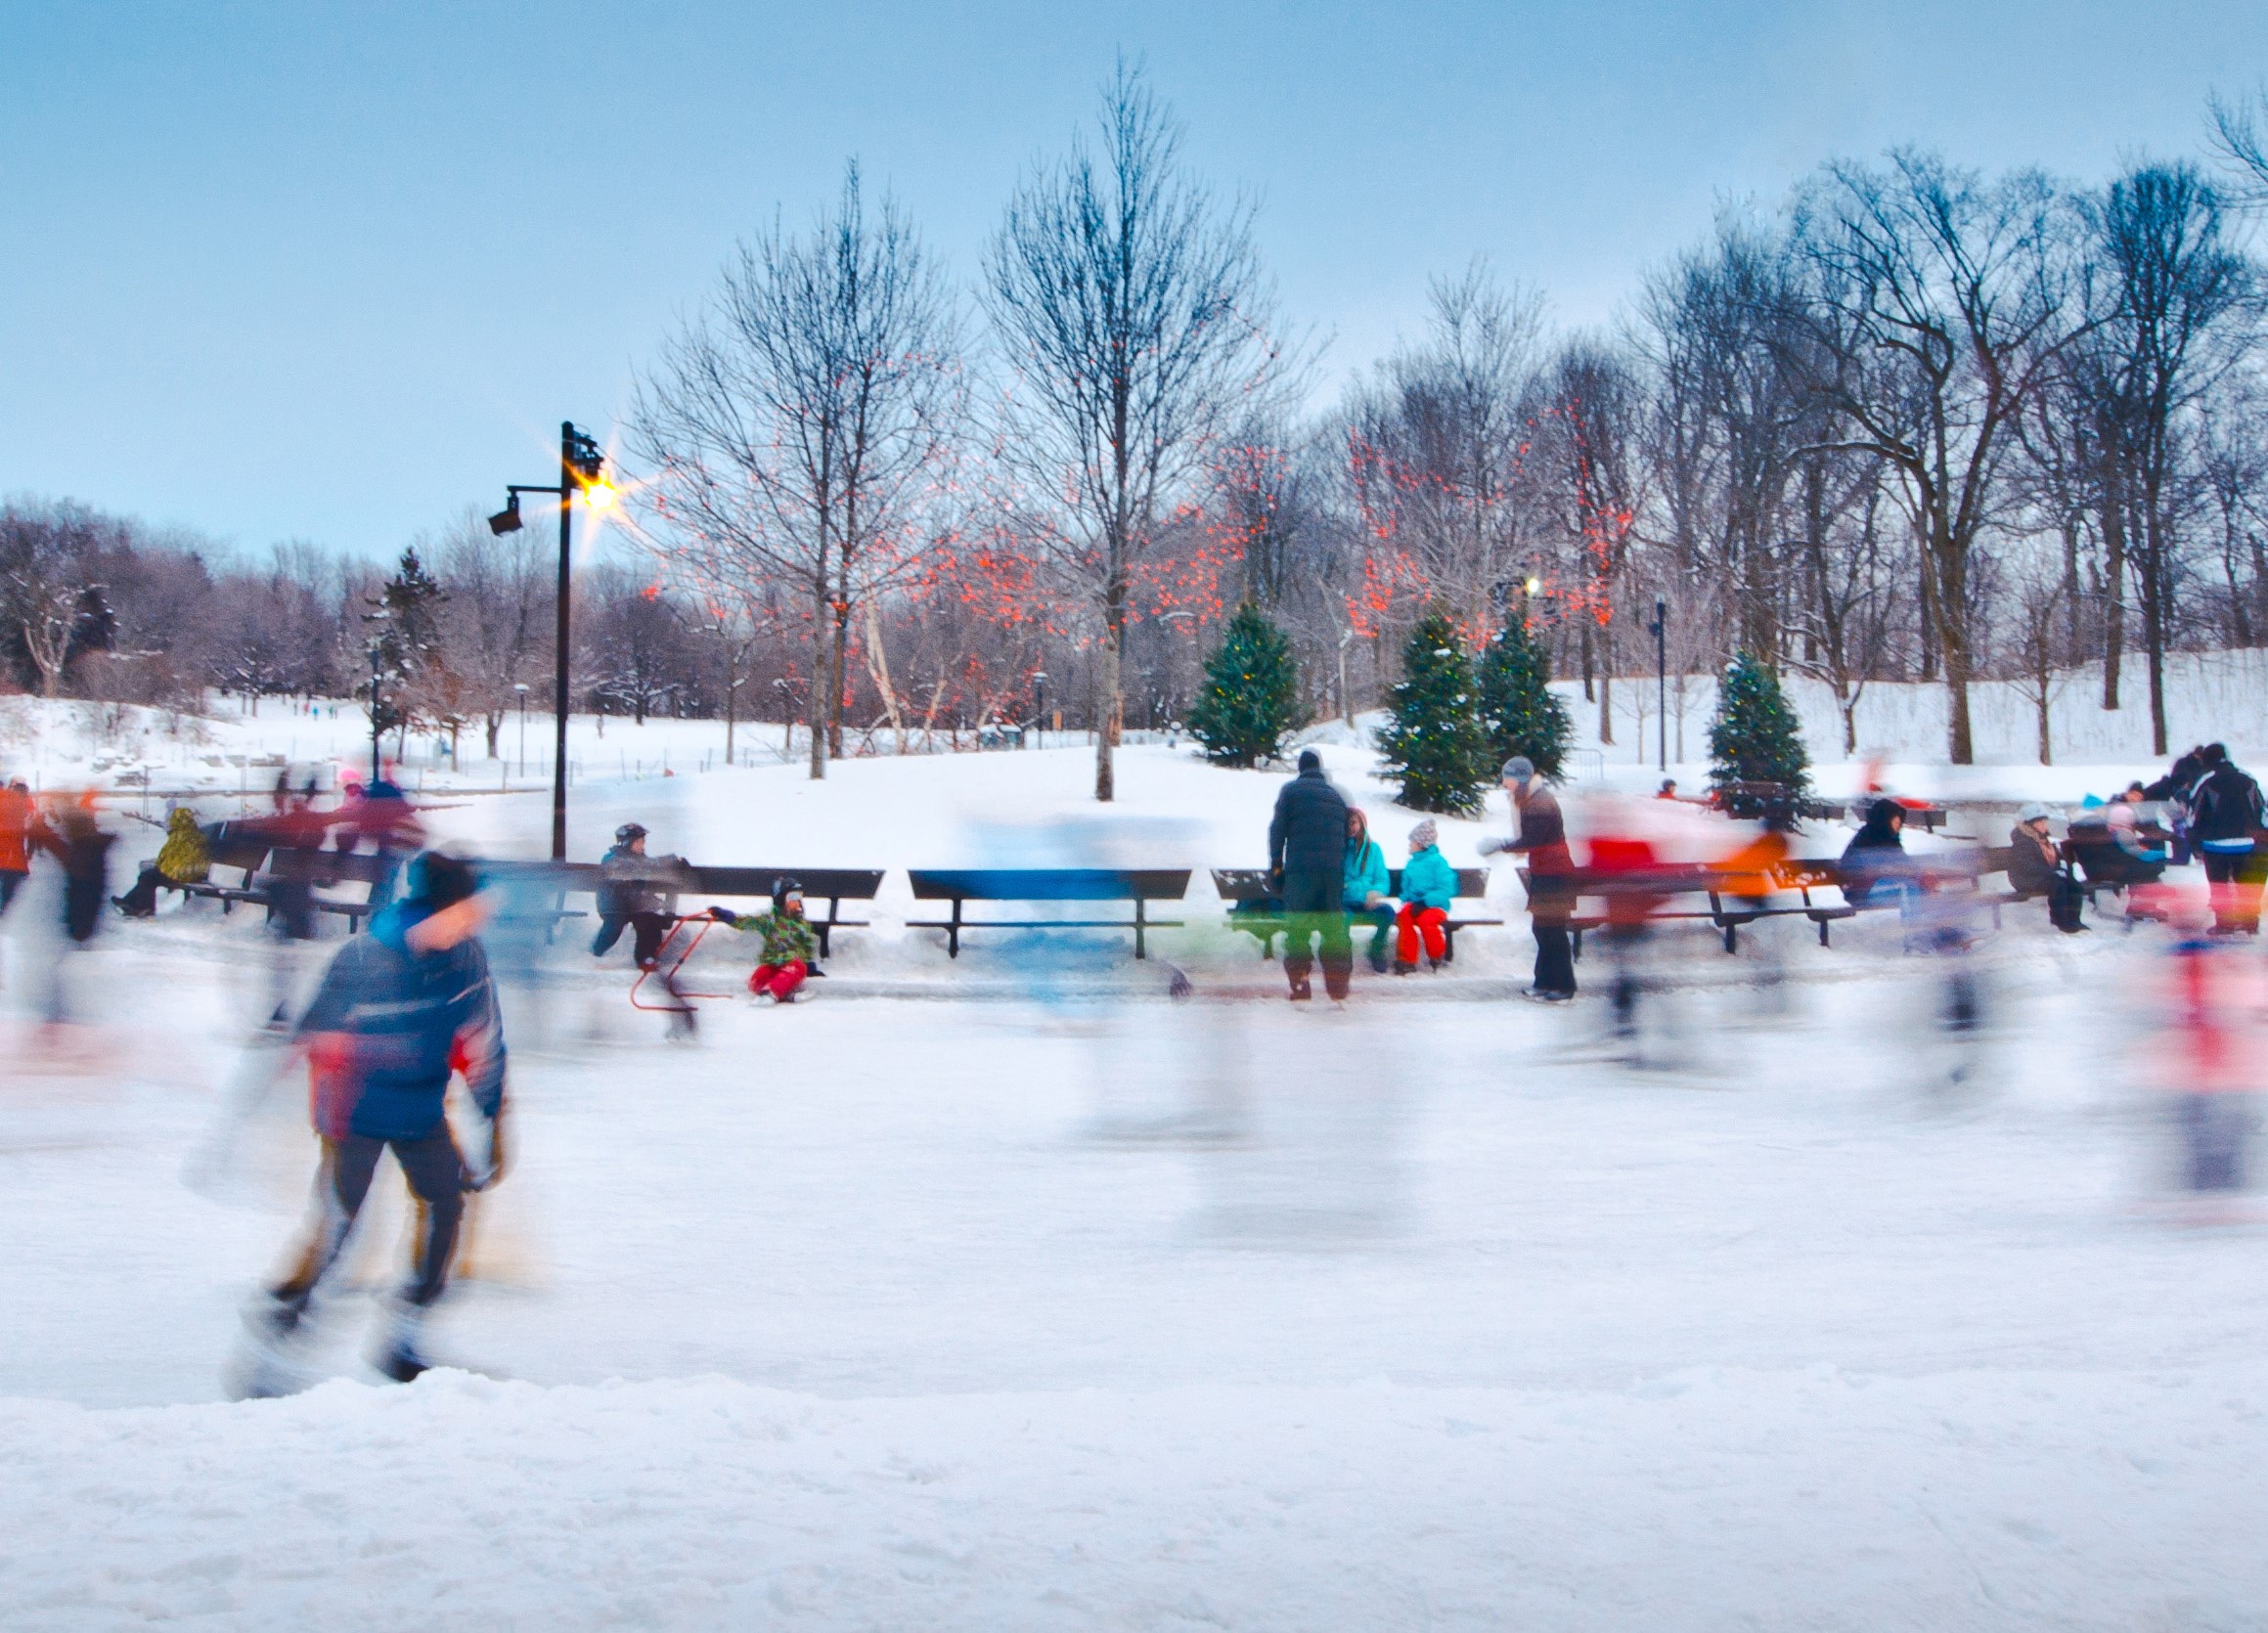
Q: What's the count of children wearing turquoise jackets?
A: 2